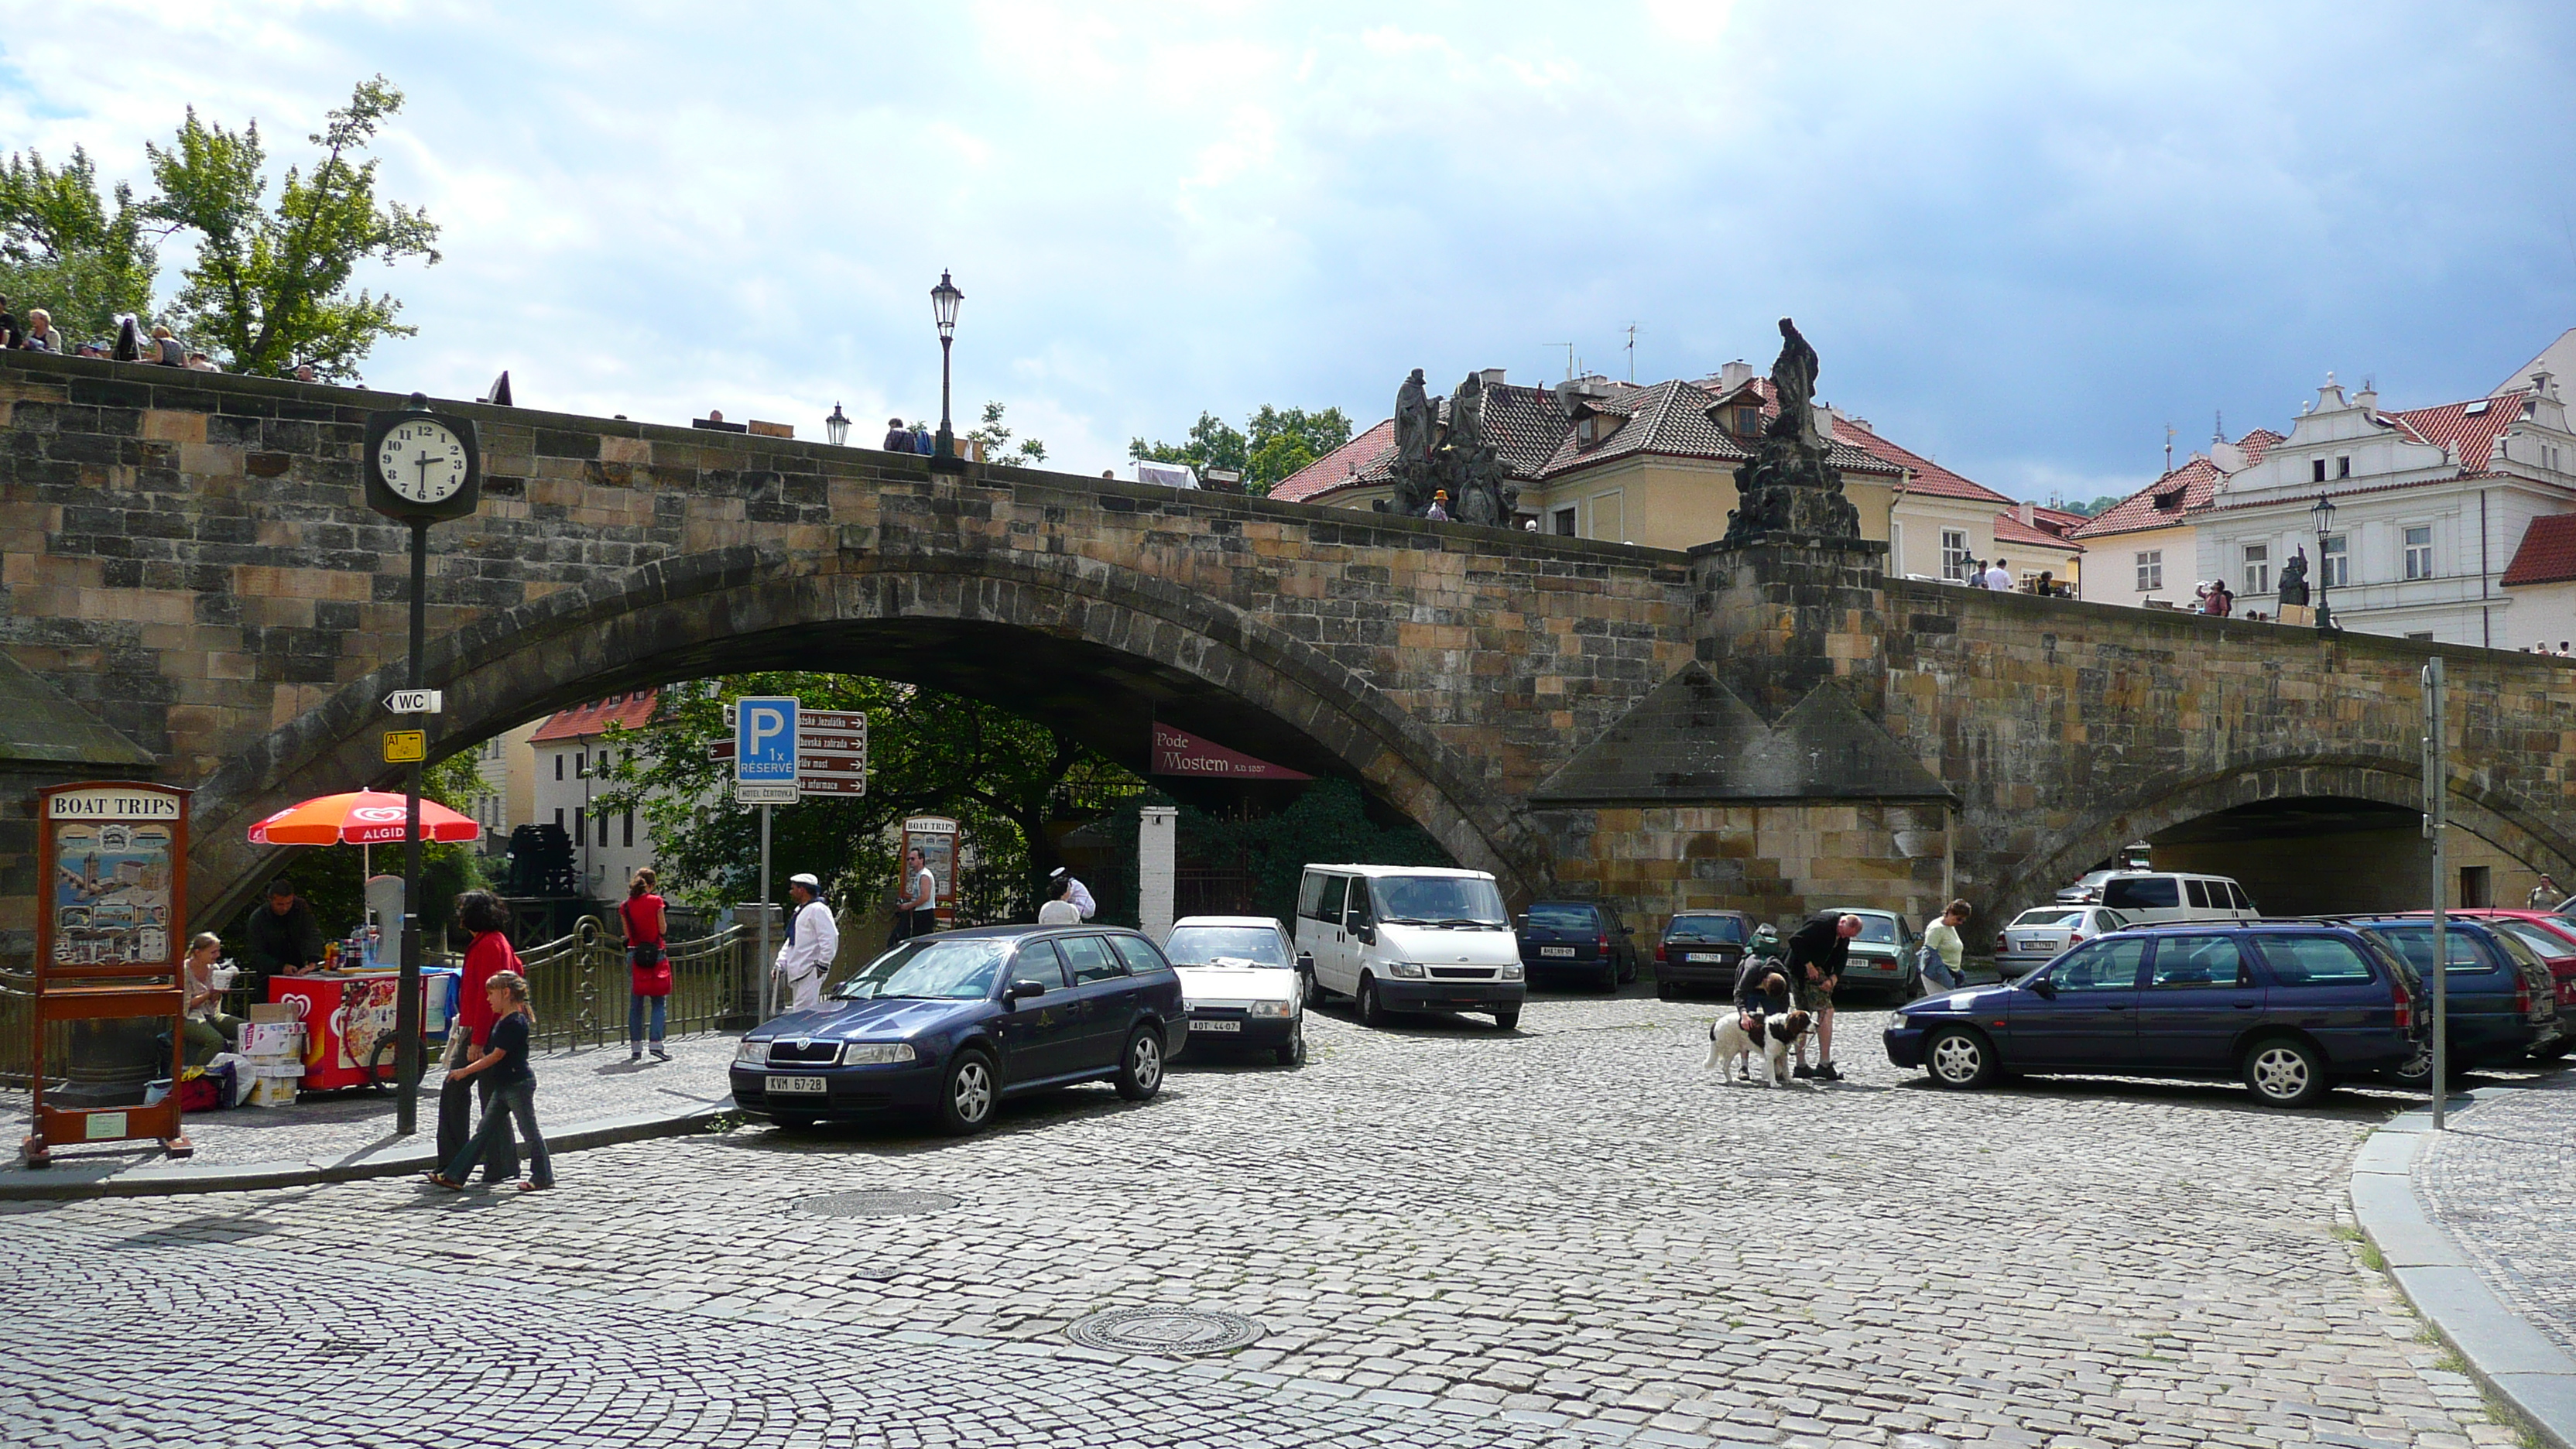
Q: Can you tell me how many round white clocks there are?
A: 1